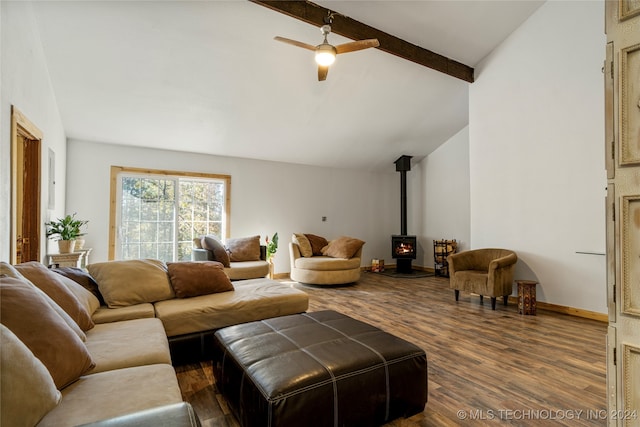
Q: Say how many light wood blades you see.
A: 3